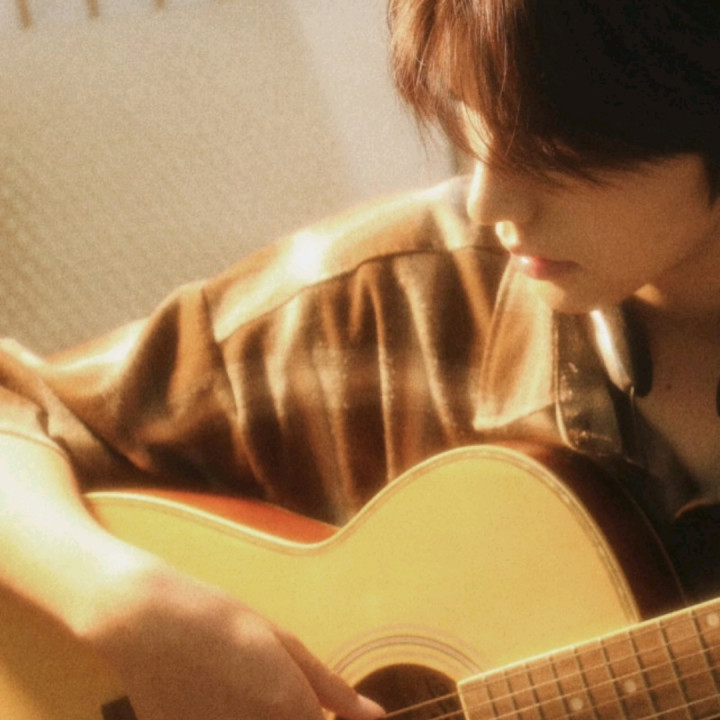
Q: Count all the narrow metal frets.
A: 9